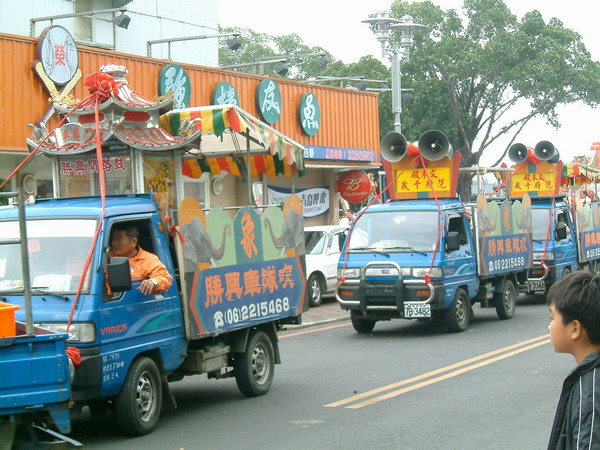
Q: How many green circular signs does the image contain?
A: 4